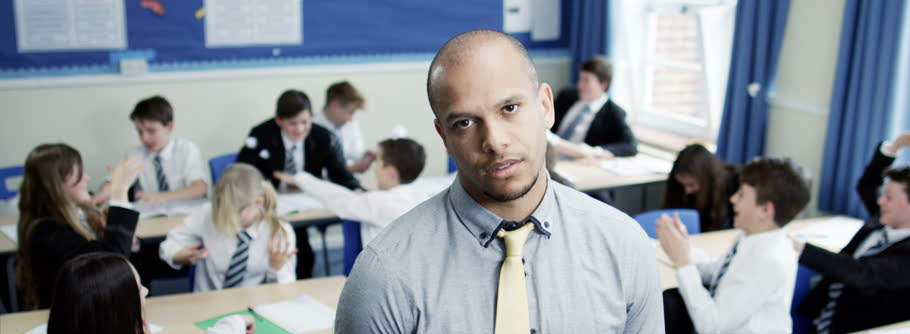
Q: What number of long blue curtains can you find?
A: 3